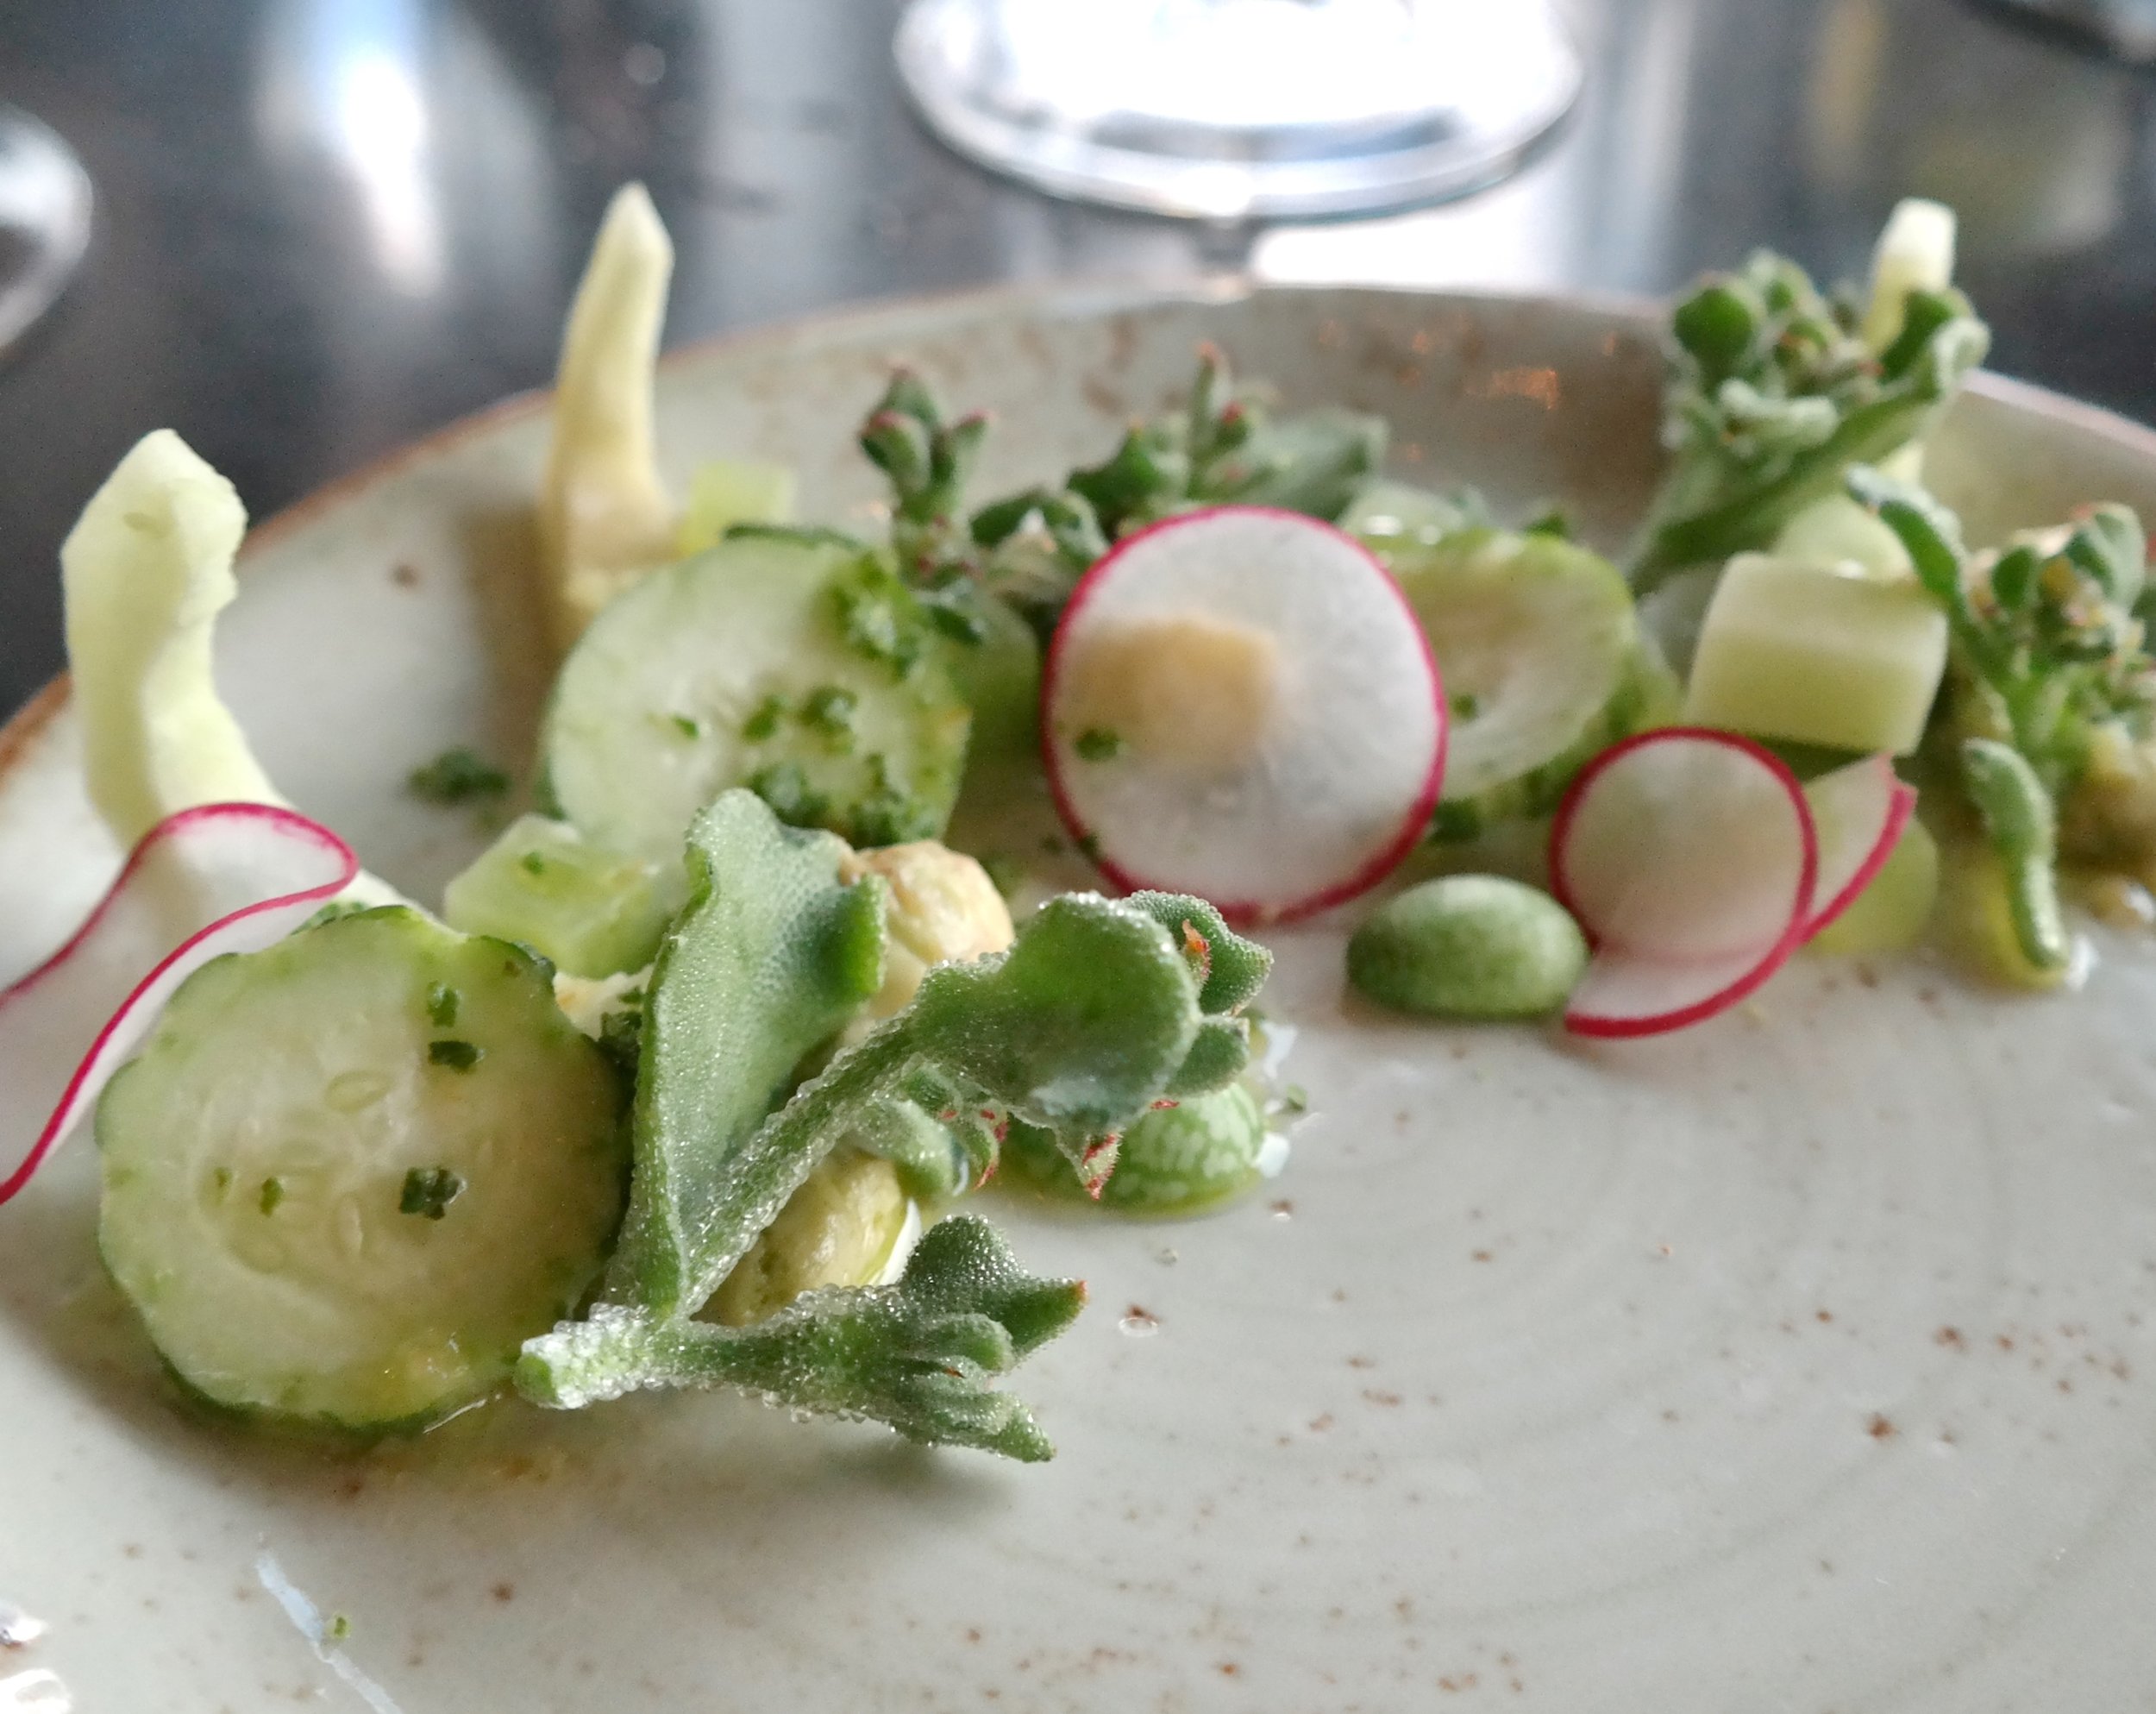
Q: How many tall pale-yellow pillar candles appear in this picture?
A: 0